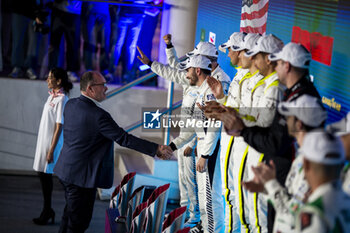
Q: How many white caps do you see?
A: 9